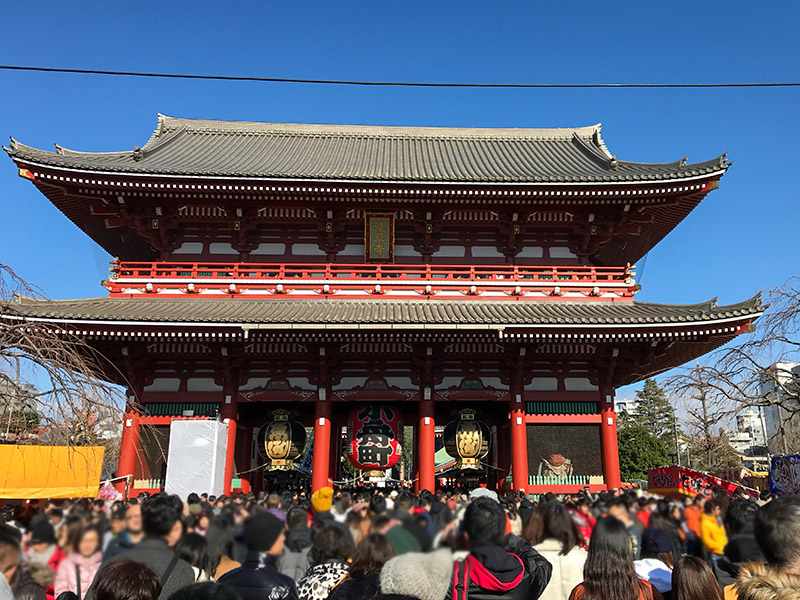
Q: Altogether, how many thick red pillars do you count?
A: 6